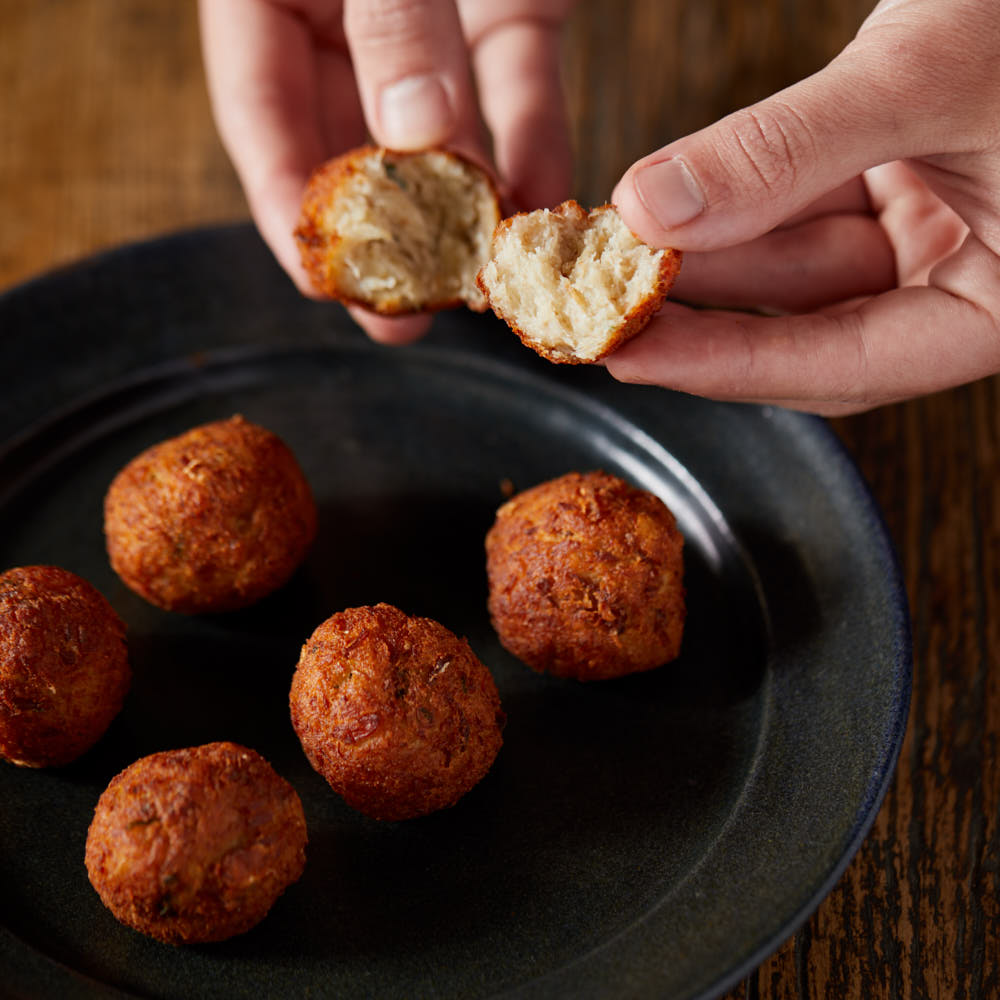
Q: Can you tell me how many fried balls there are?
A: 6